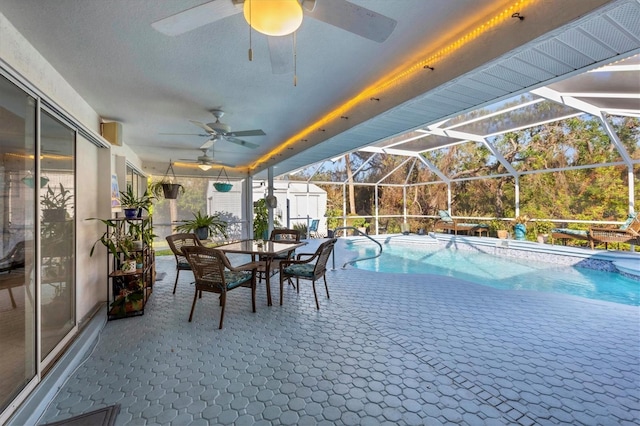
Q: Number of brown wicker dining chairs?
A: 4